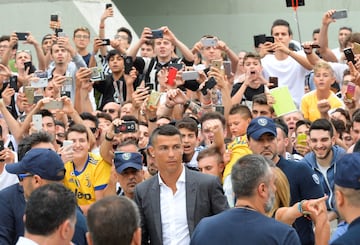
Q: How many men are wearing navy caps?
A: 4